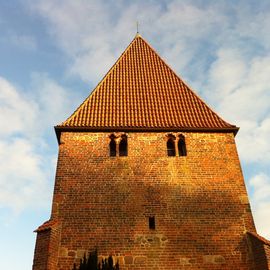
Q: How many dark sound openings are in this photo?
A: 4